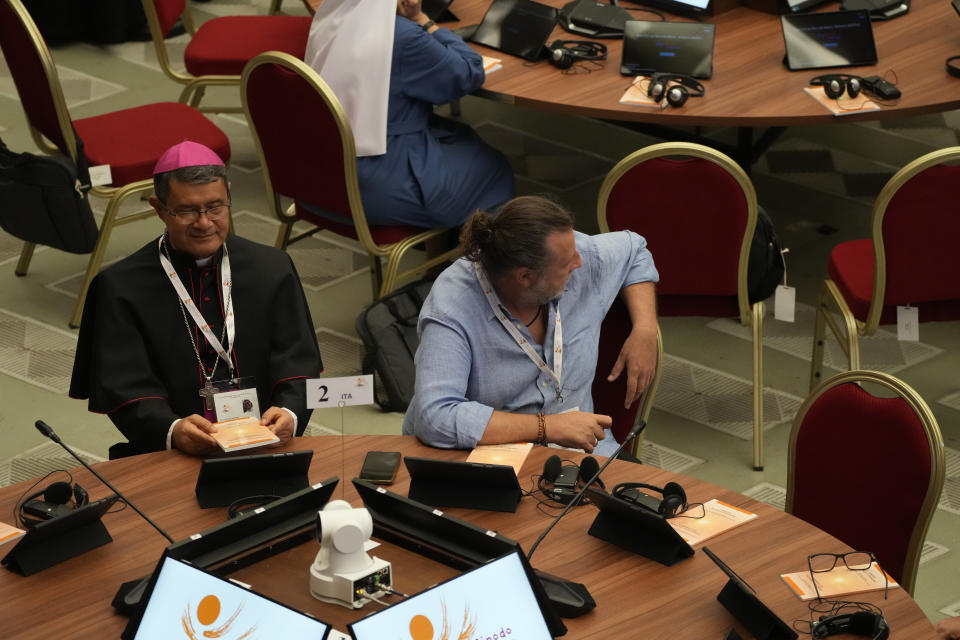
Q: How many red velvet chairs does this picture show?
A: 7